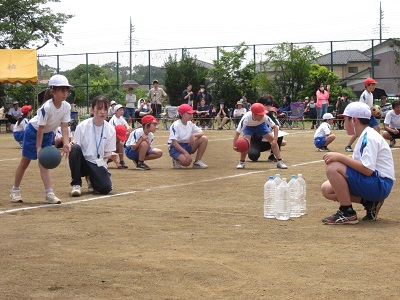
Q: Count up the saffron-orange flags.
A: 0